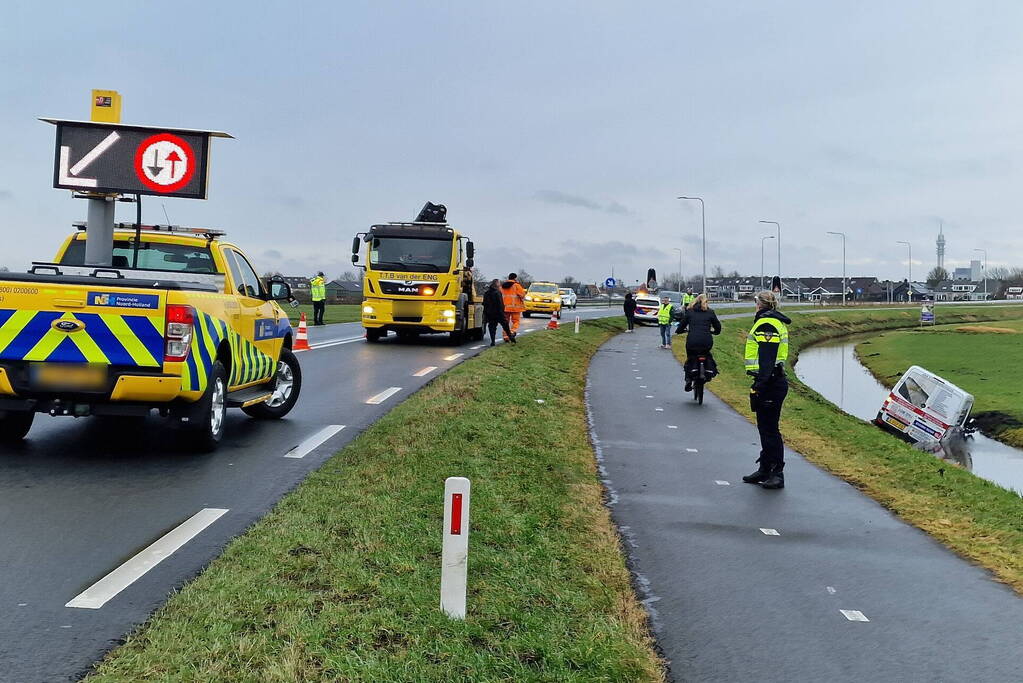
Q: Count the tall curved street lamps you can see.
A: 7